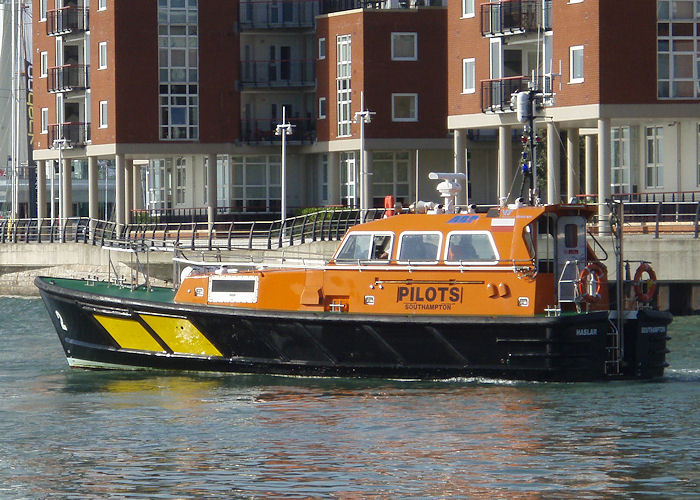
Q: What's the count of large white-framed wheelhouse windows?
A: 3